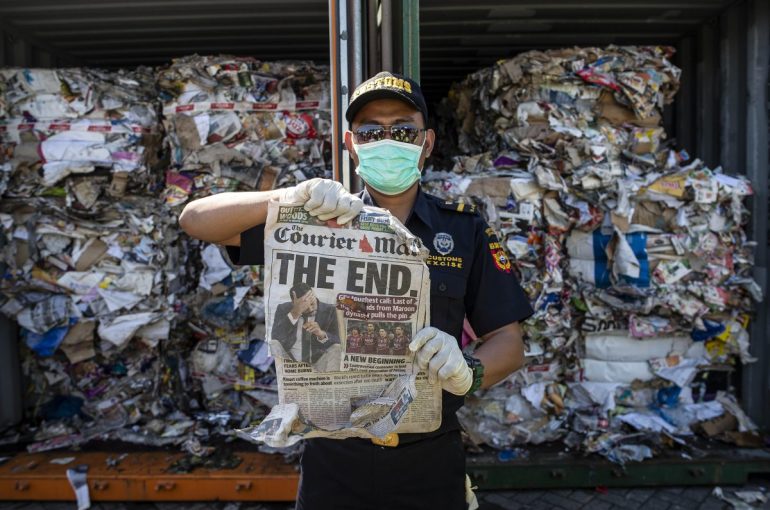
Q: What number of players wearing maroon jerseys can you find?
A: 4